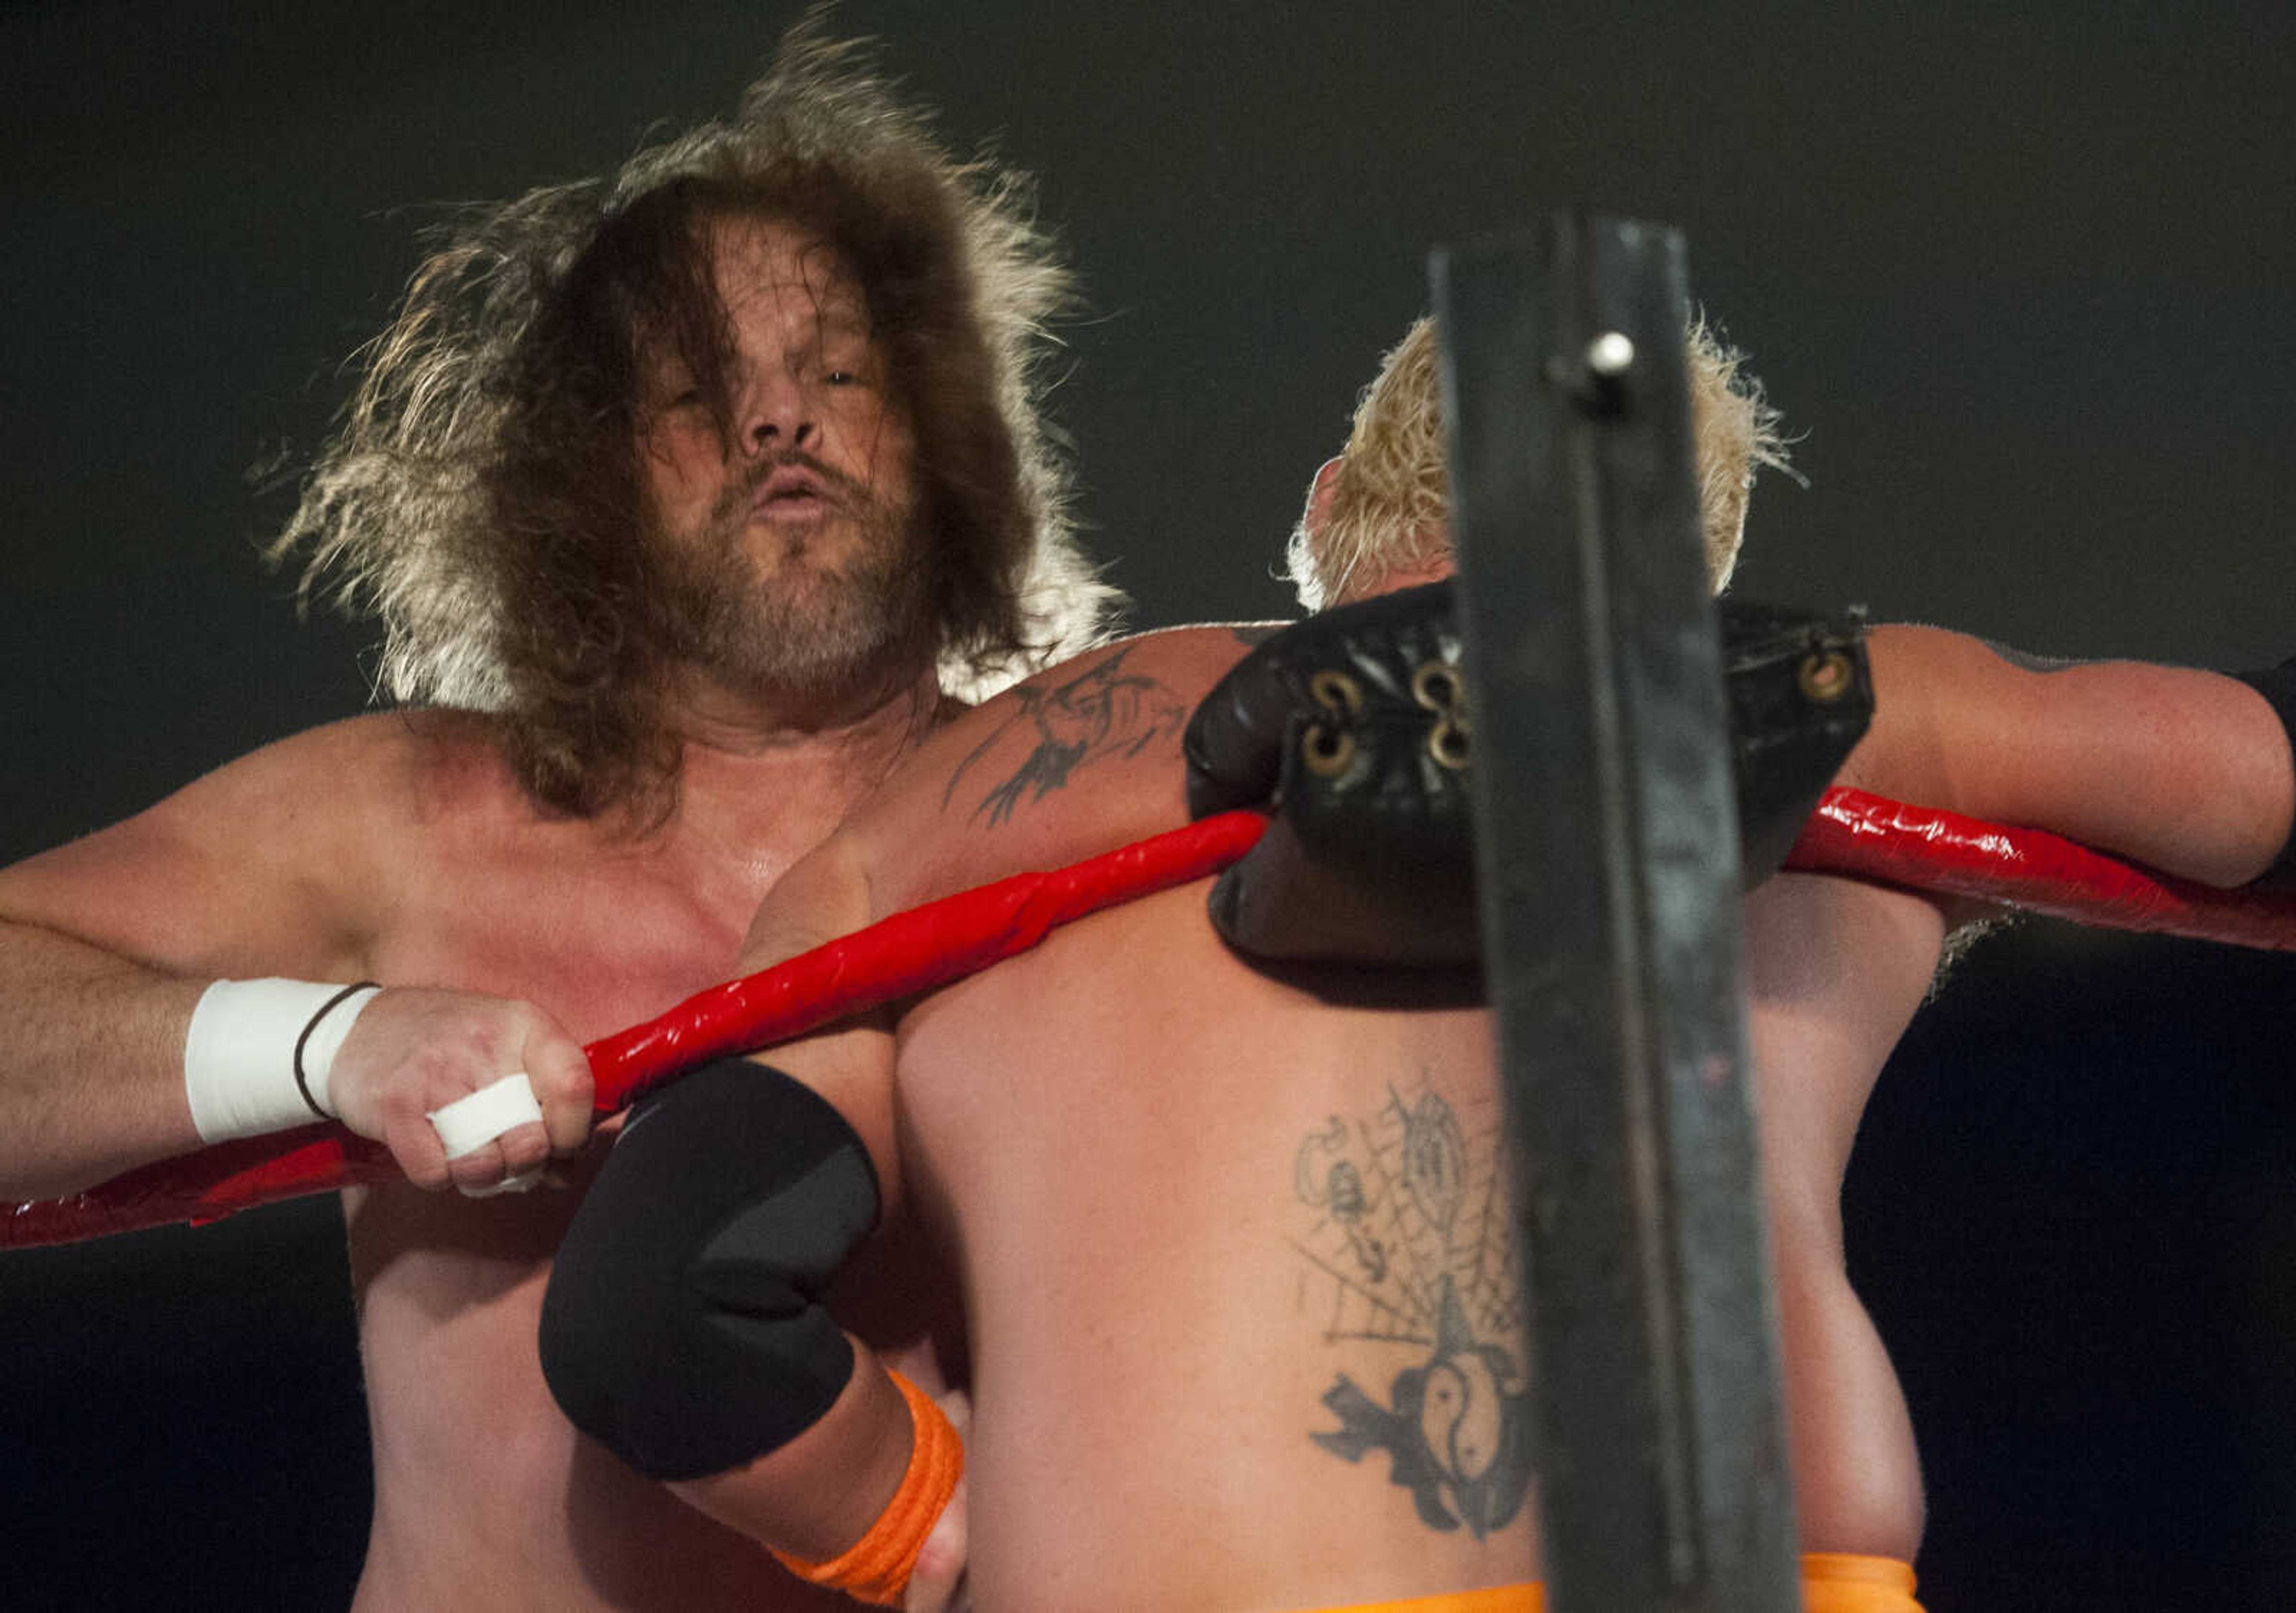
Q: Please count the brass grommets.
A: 5